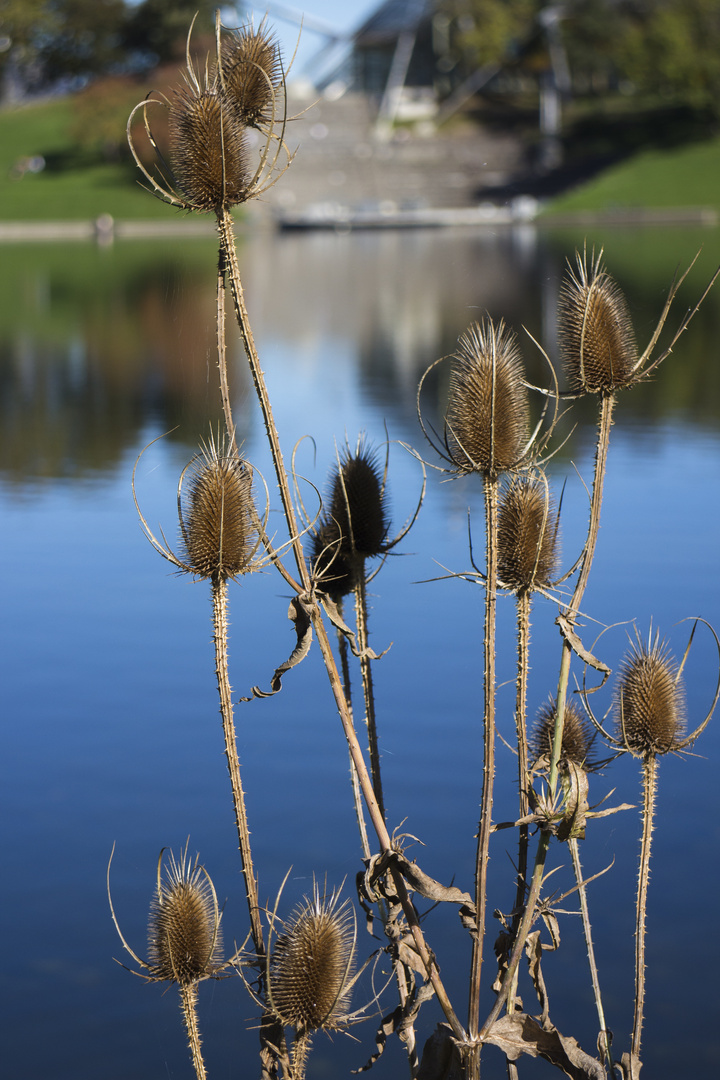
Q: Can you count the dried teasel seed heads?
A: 12